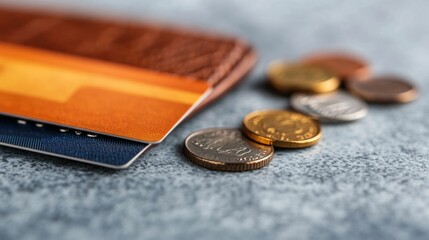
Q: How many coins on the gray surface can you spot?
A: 6